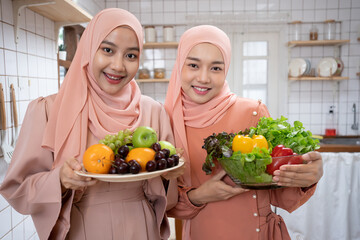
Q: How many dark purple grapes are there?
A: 13